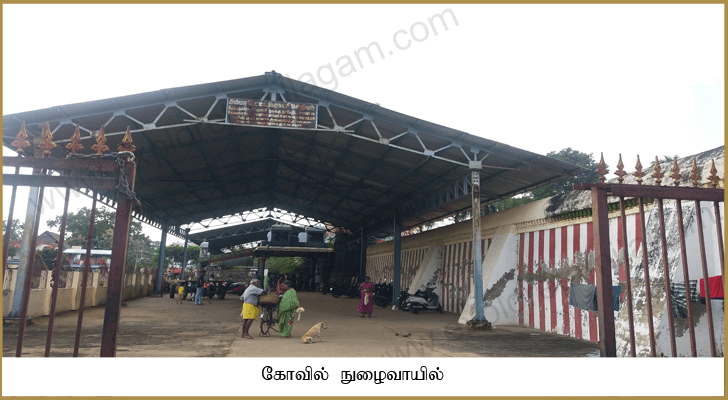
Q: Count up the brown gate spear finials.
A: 12